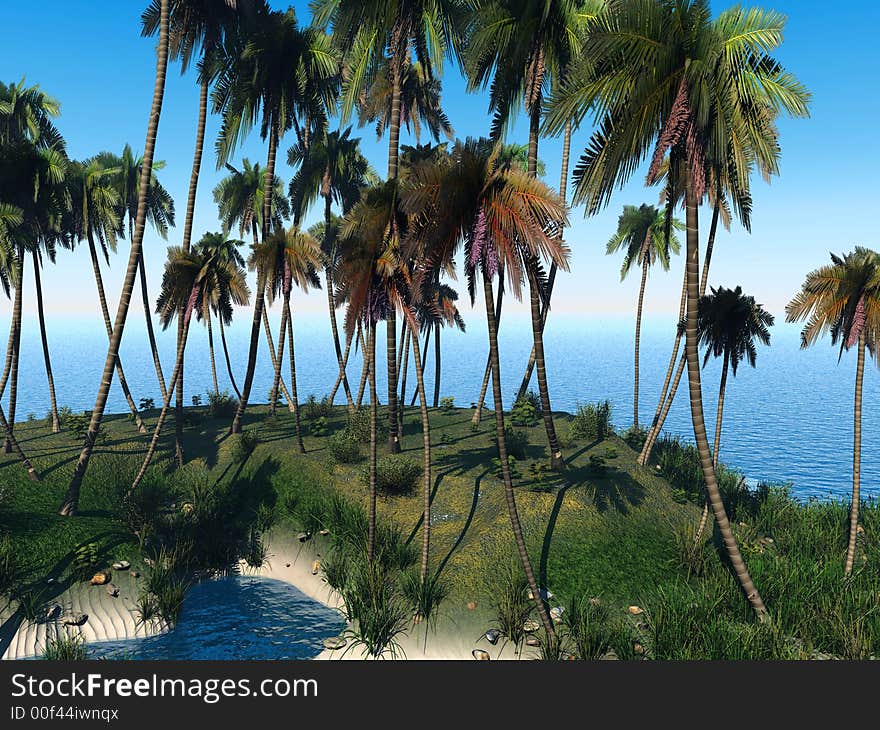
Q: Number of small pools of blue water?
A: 1